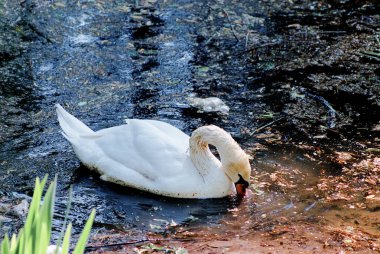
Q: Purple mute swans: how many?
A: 0